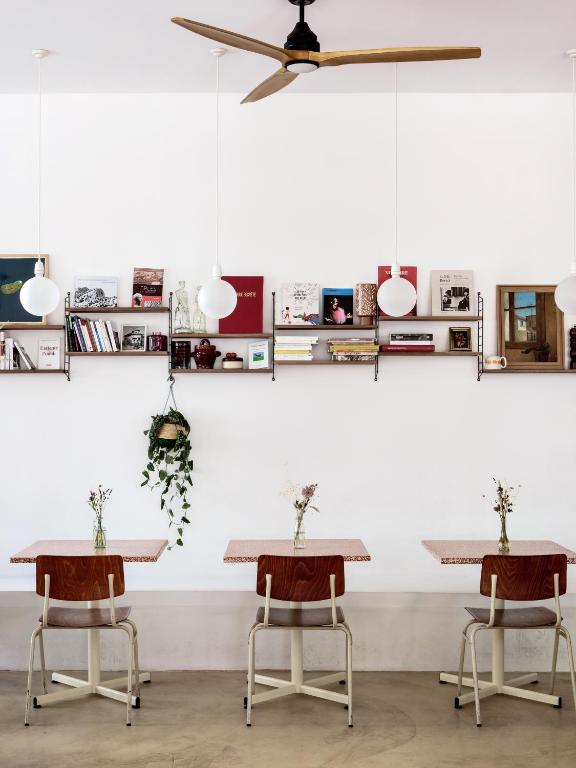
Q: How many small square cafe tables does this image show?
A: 3